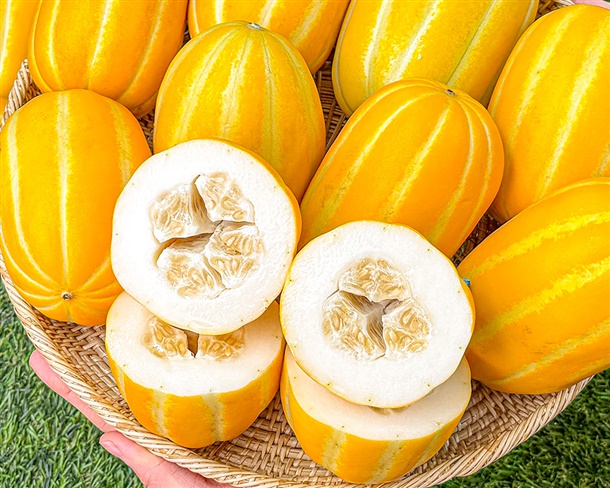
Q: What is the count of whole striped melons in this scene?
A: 9